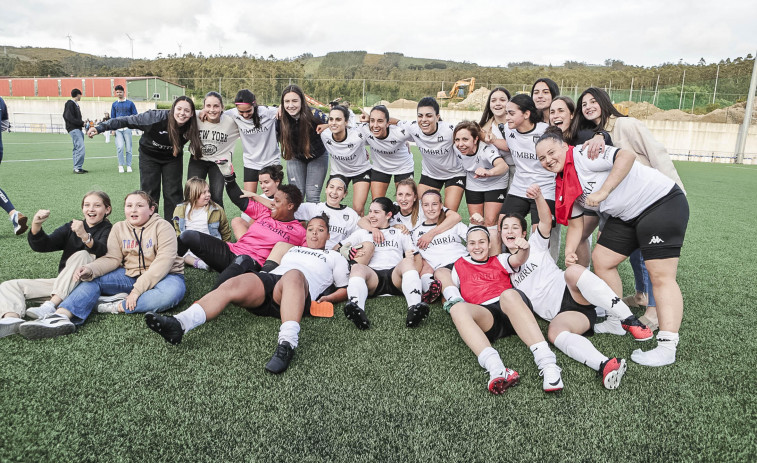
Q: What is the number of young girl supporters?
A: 3